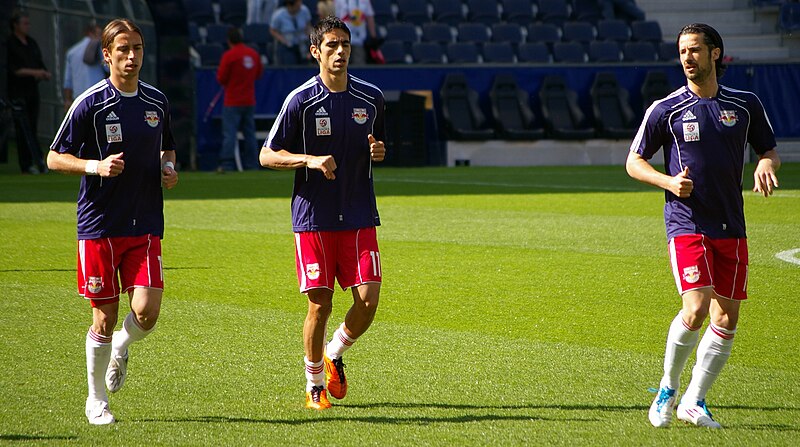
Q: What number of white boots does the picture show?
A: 4